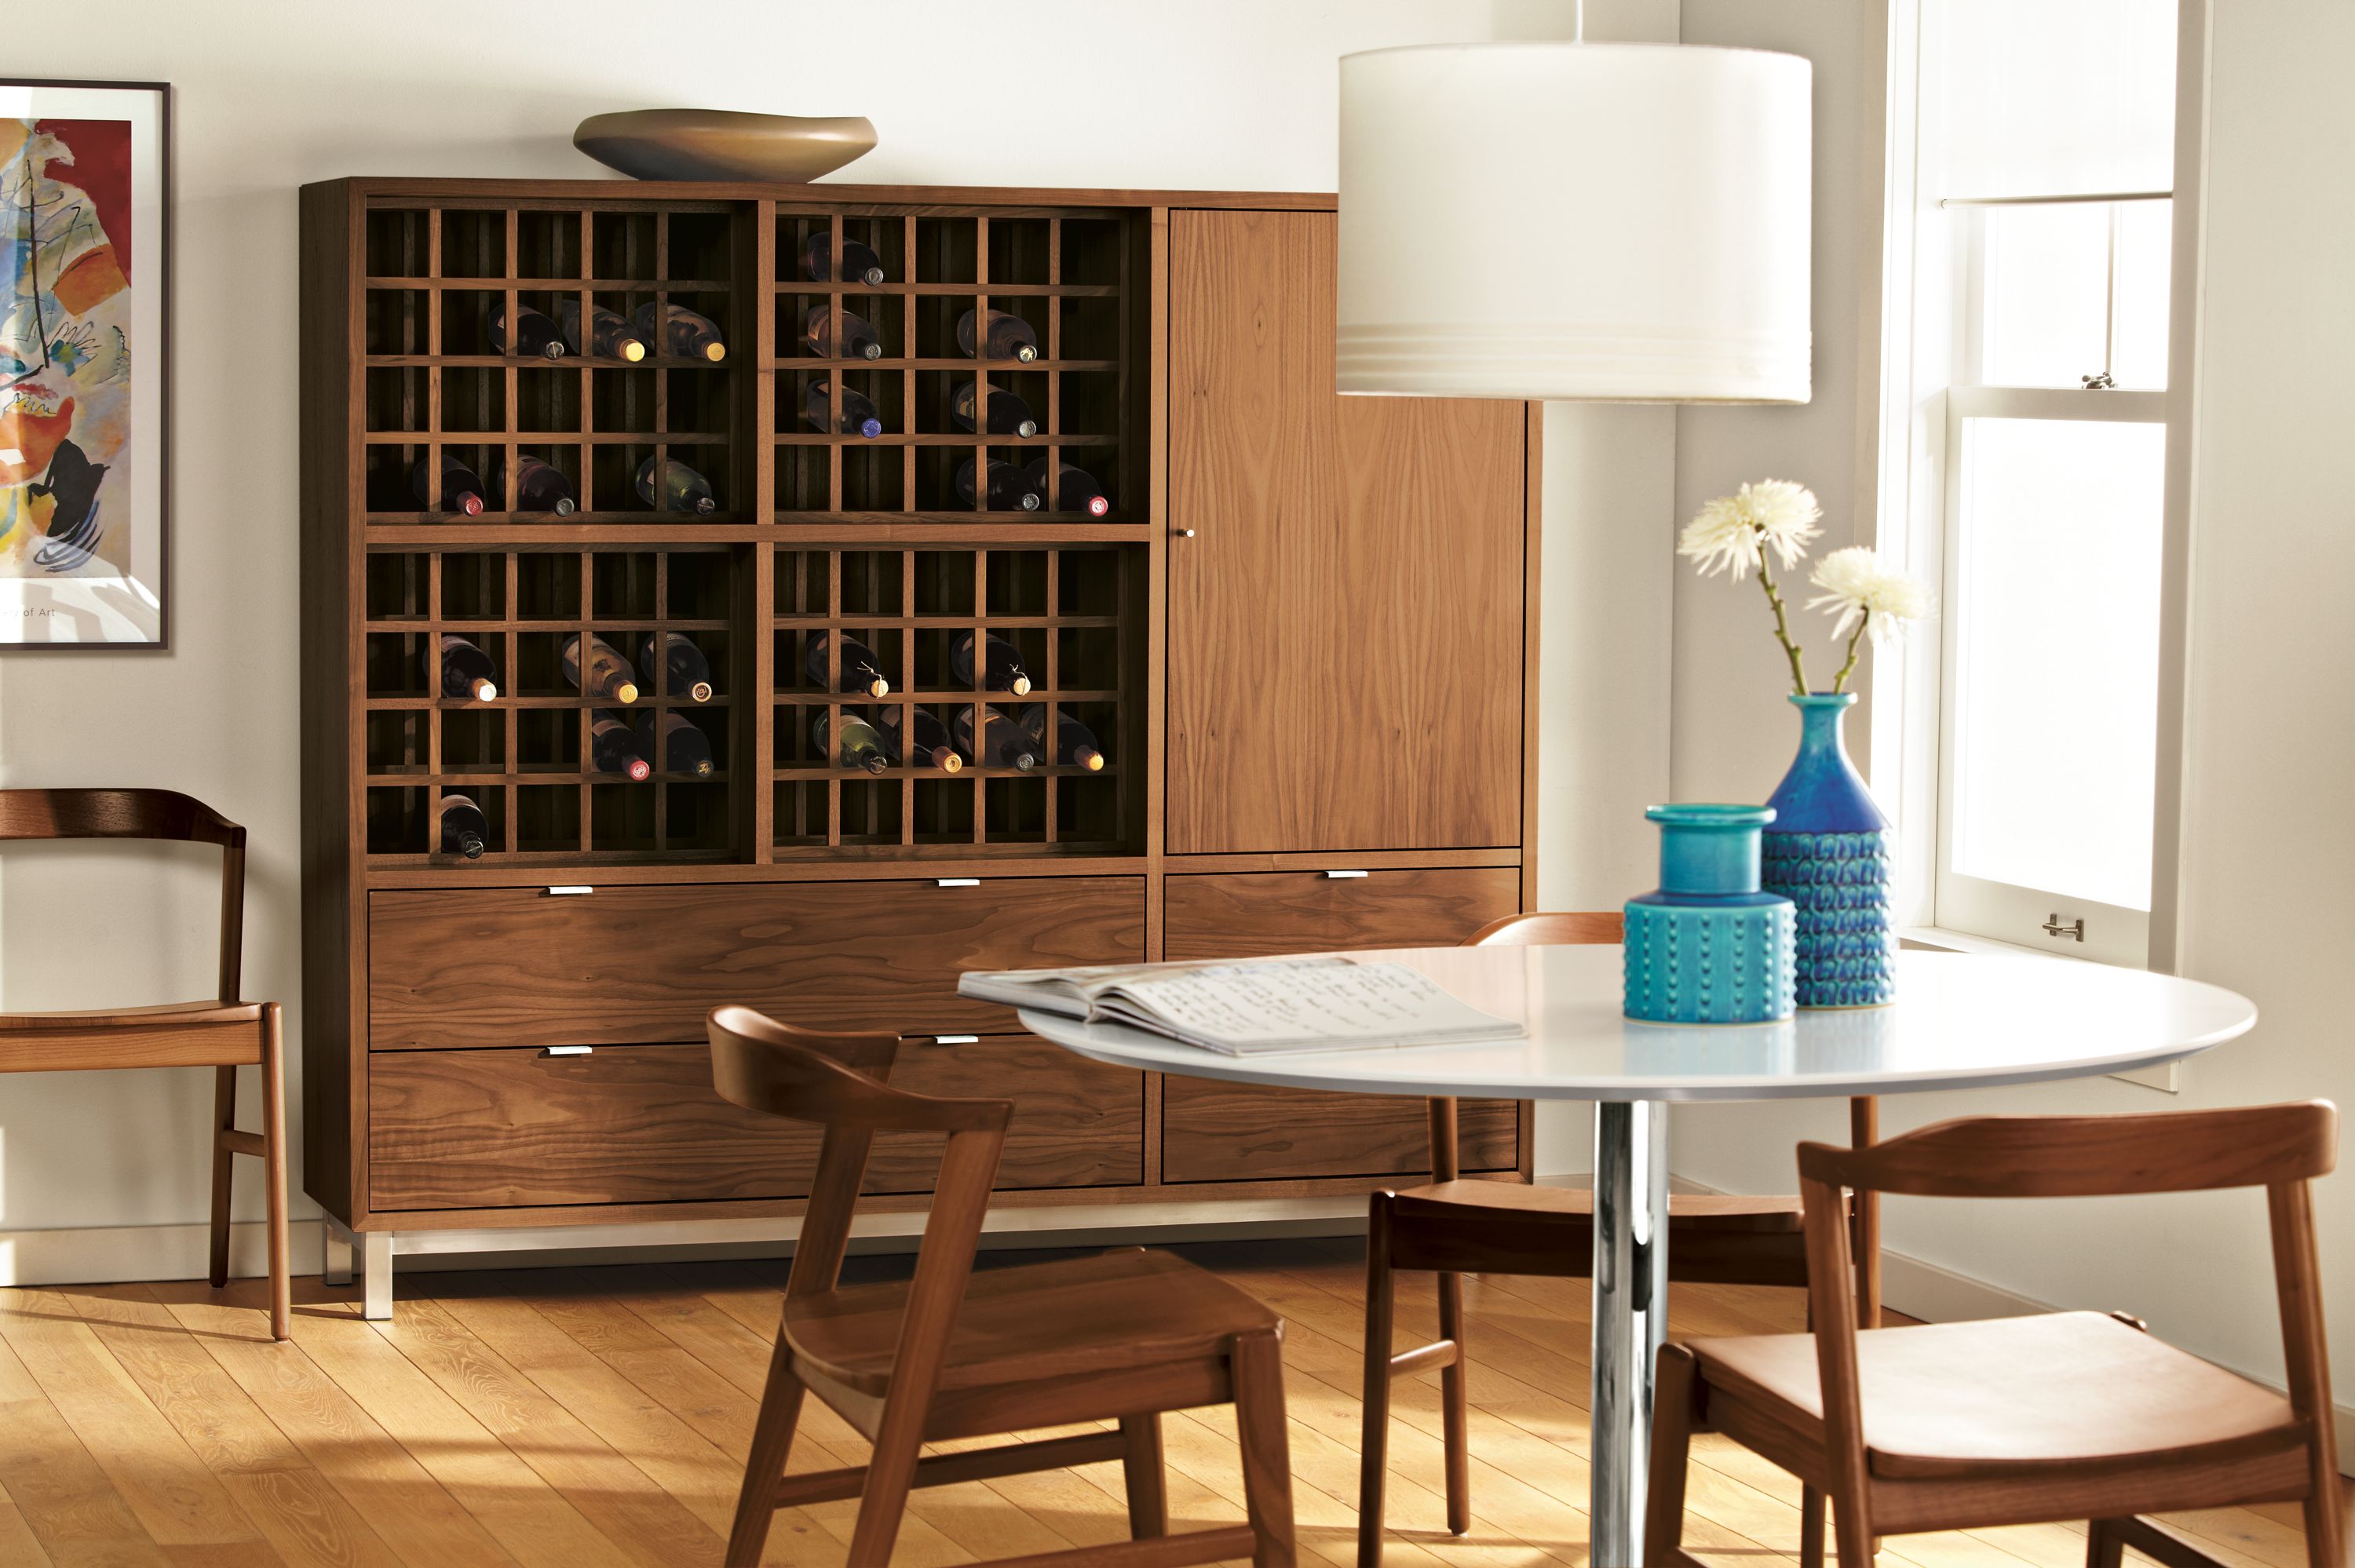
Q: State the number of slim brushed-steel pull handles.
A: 5